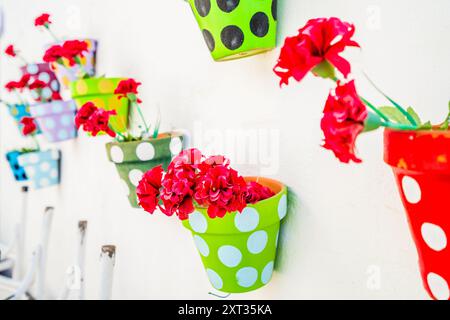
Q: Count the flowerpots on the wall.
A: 11